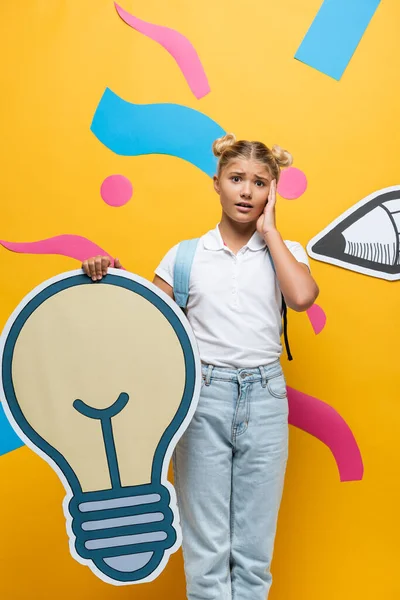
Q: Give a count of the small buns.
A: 2